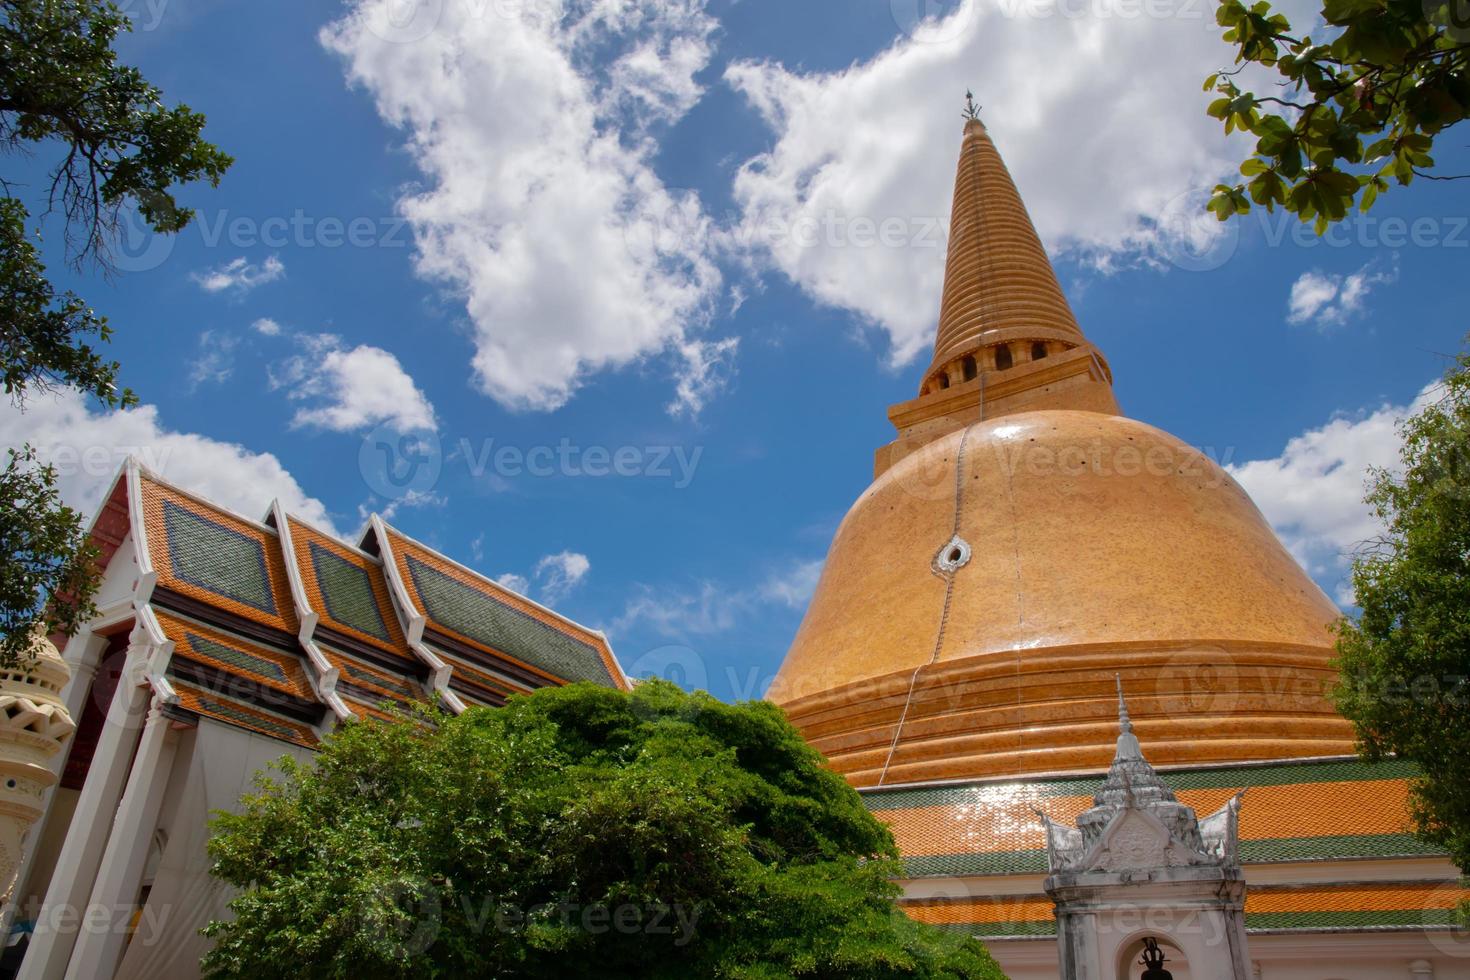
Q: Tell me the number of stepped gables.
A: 3